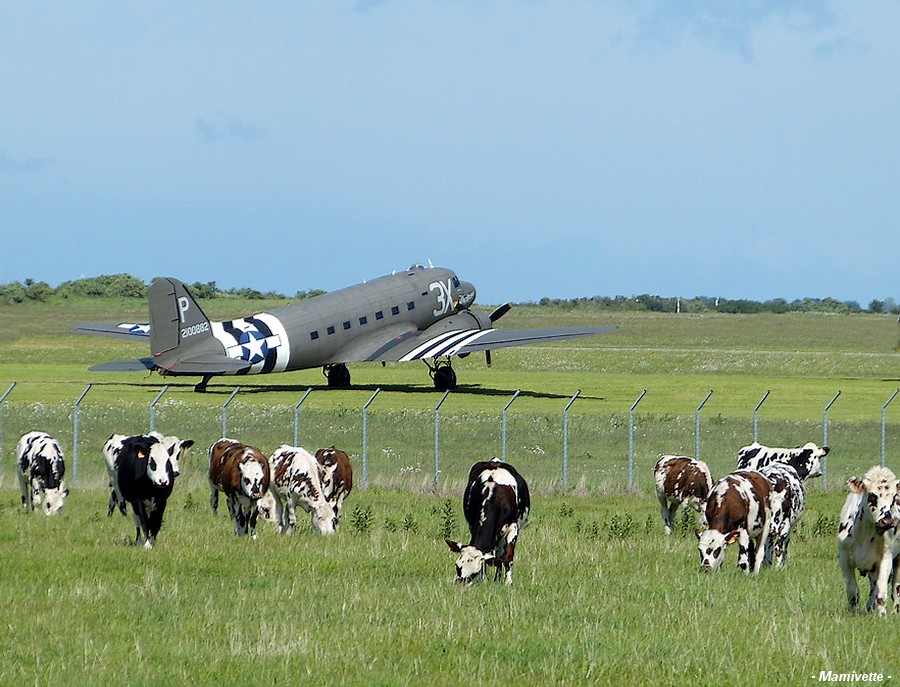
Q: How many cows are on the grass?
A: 12